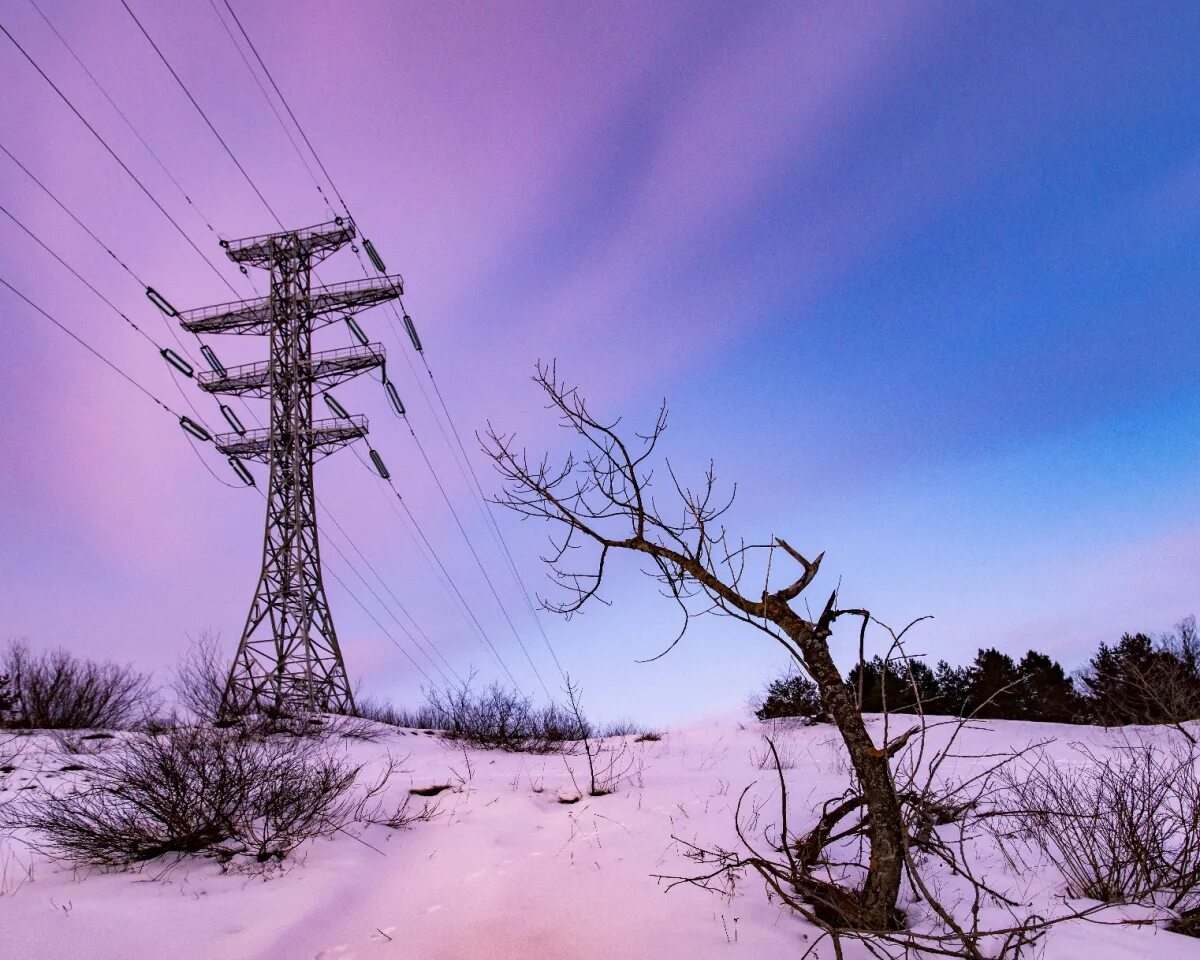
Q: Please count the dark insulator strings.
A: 12